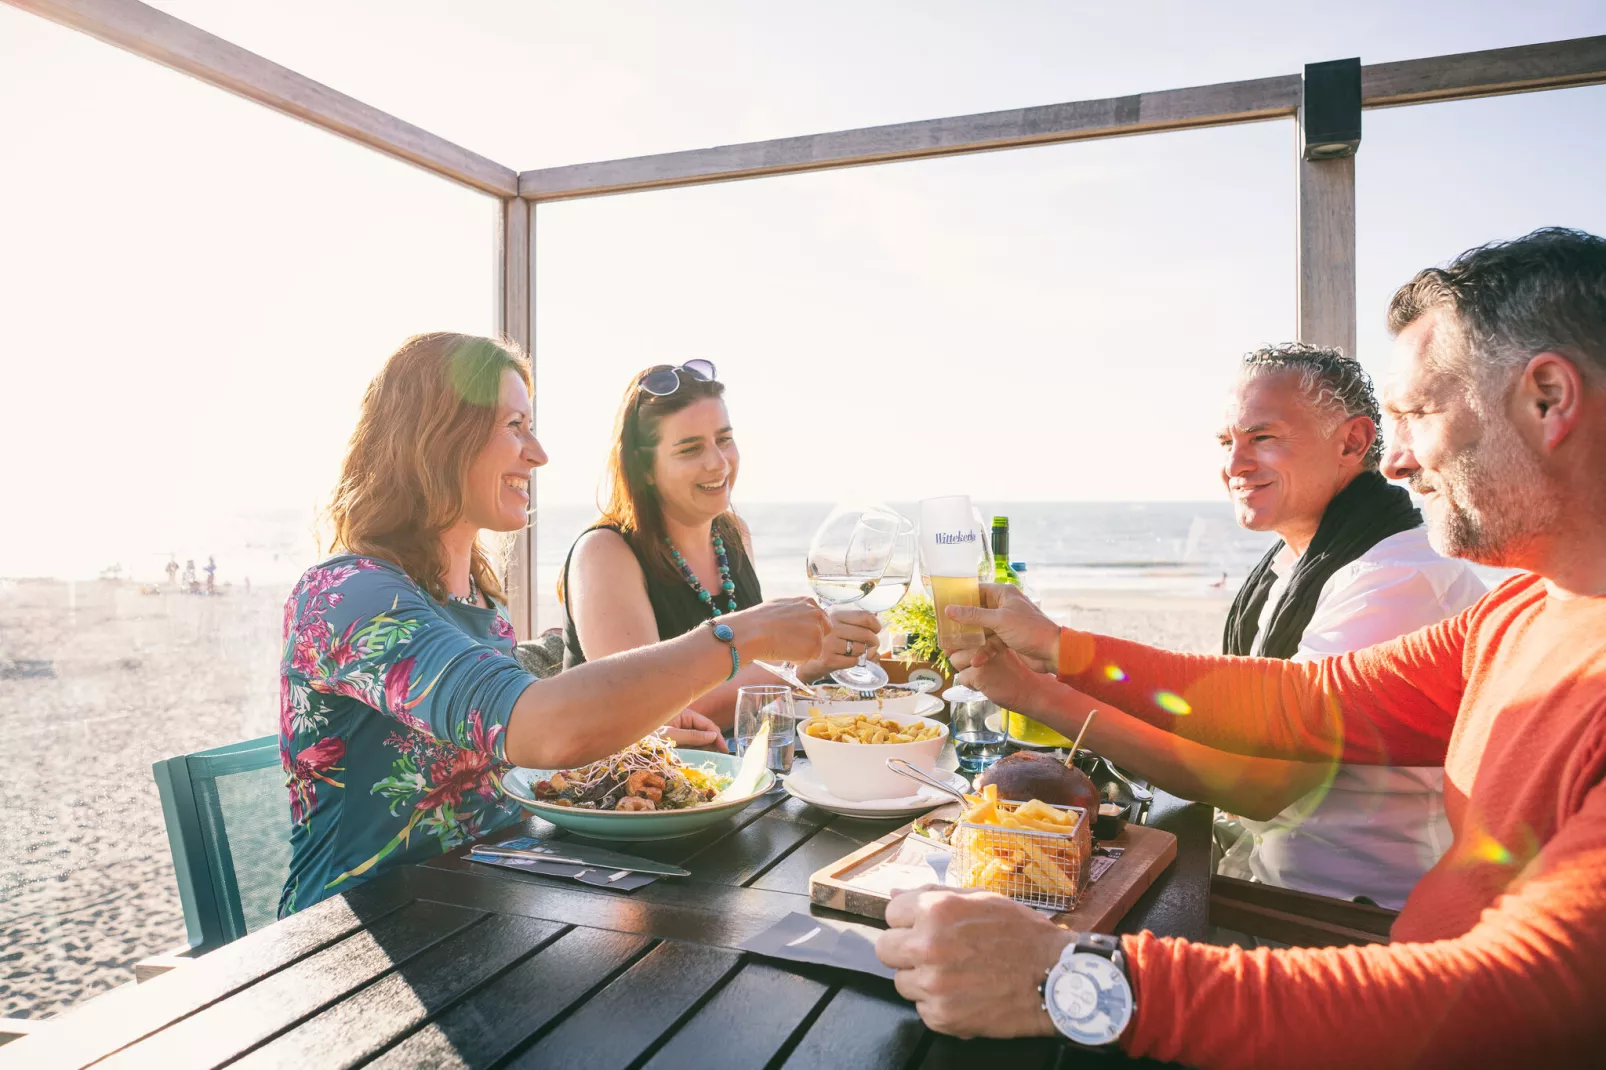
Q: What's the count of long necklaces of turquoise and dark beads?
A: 1